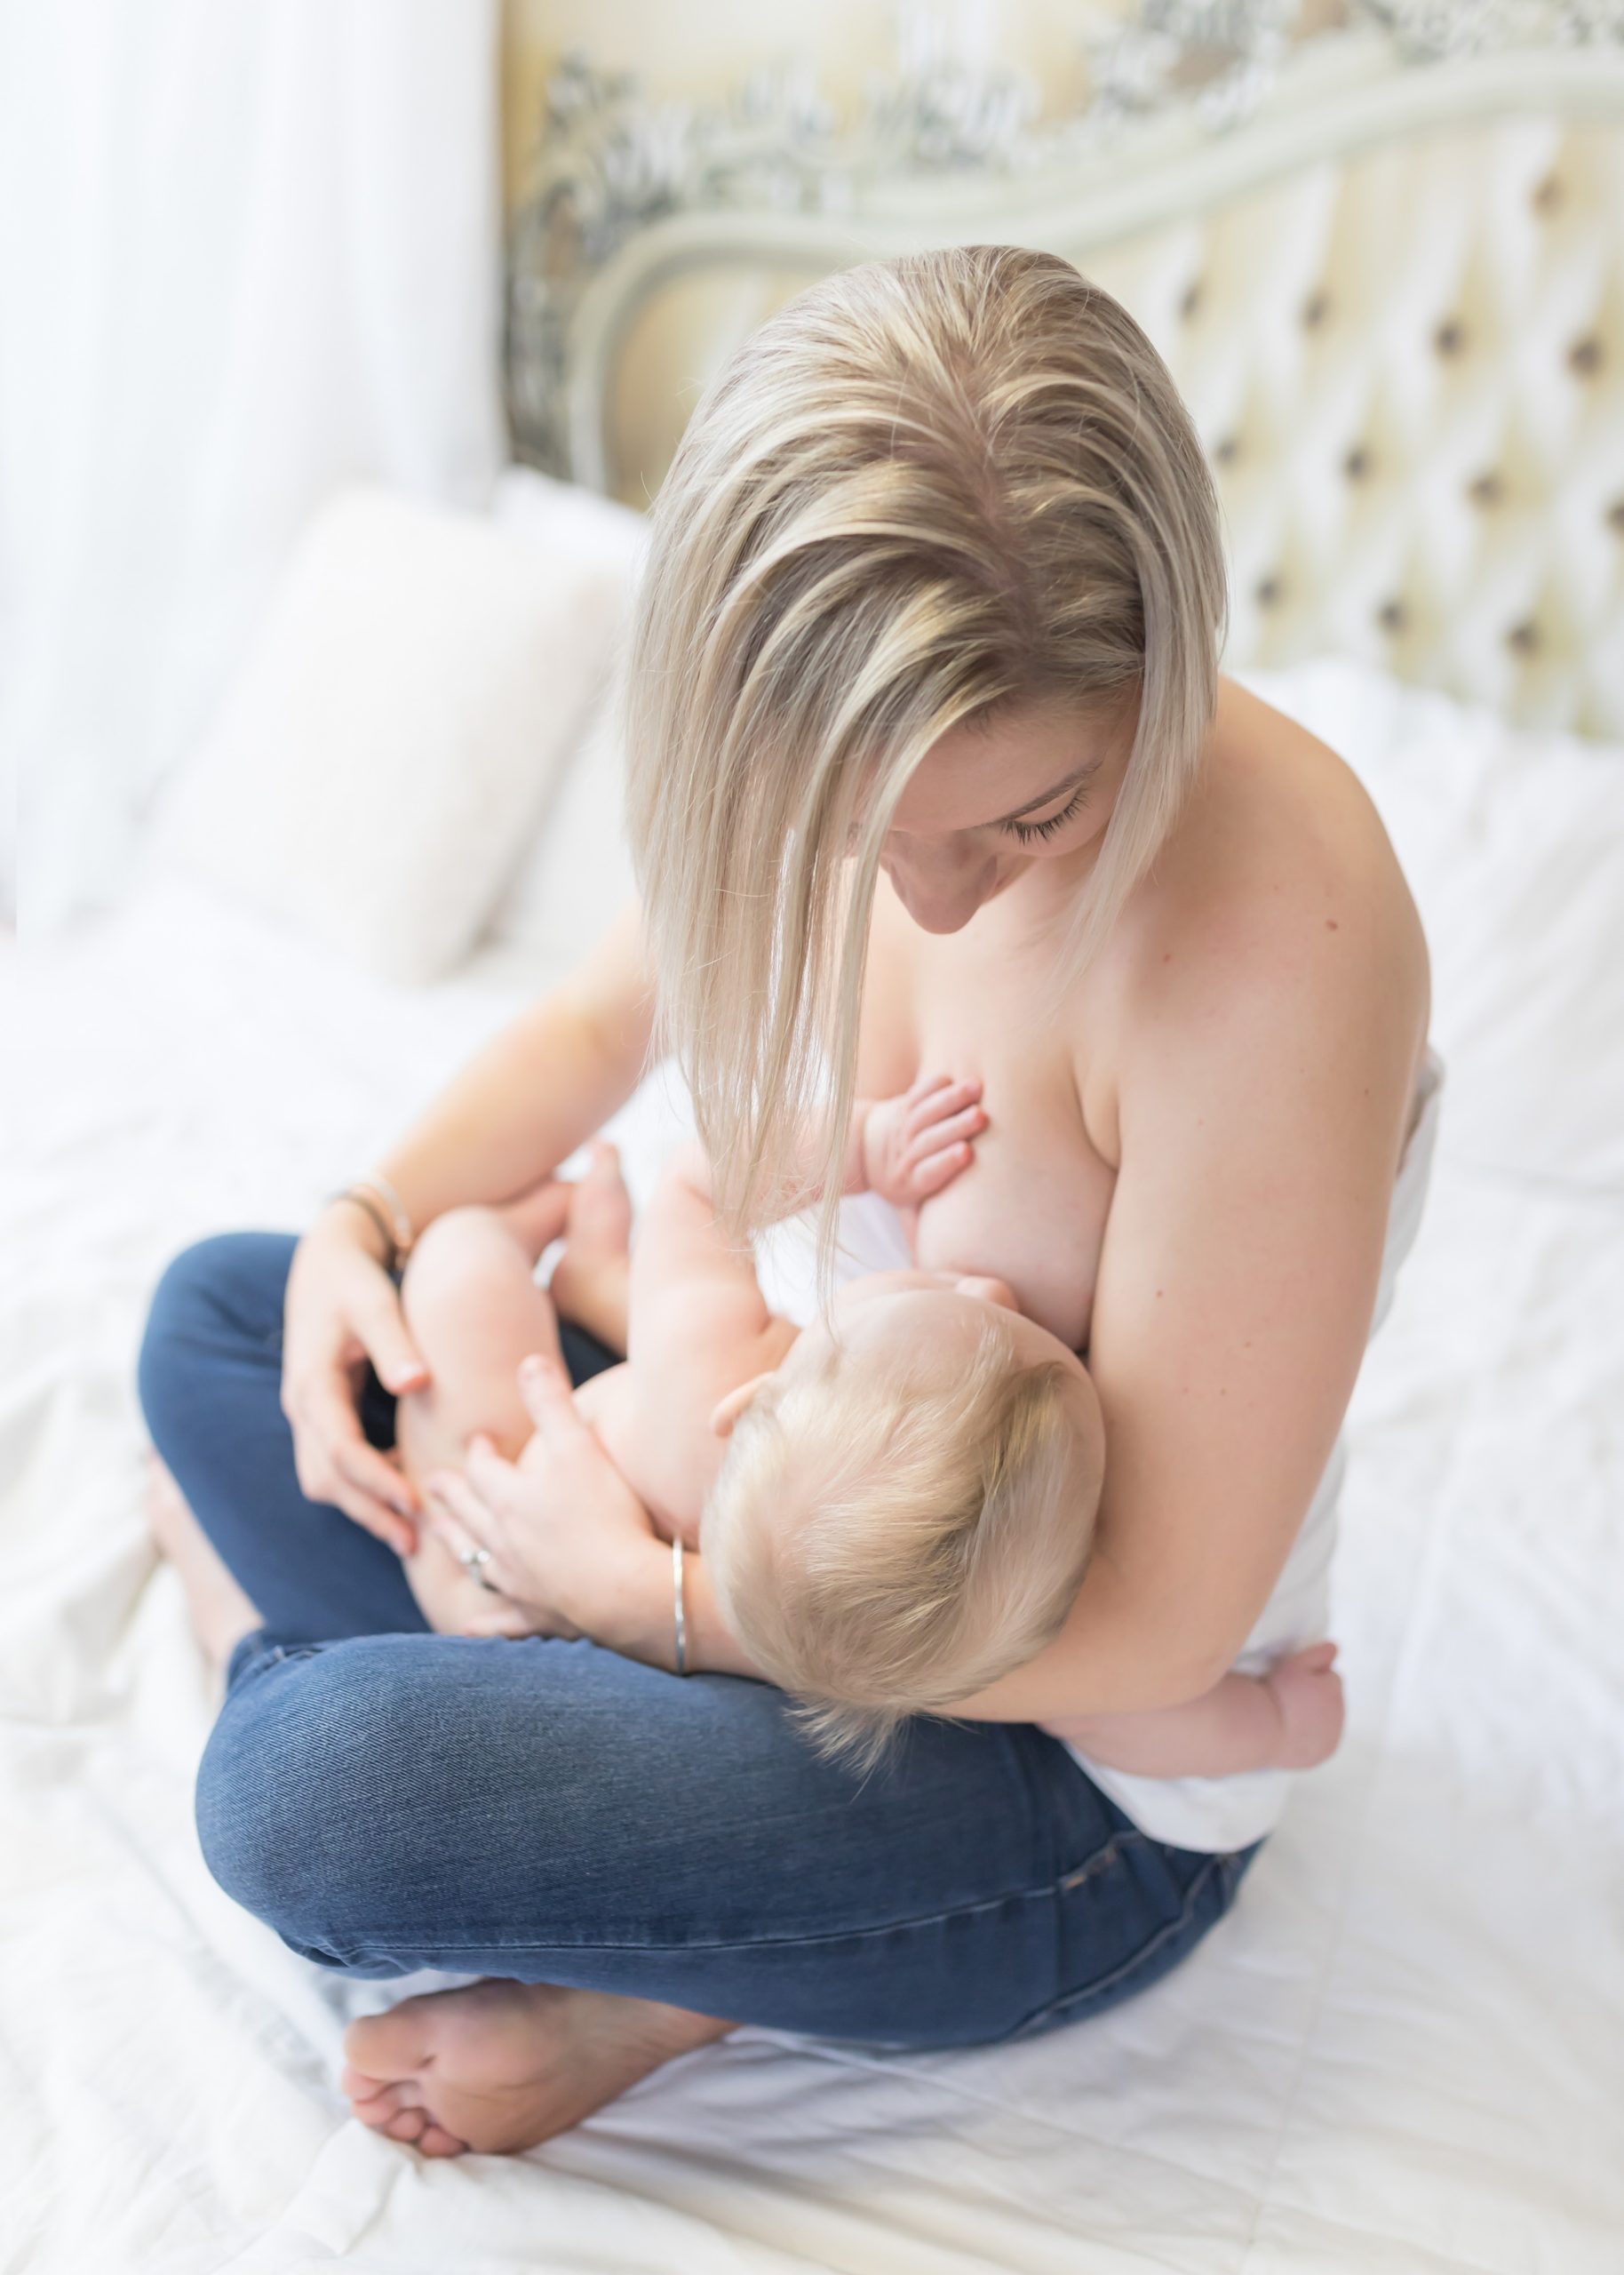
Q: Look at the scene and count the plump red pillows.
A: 0